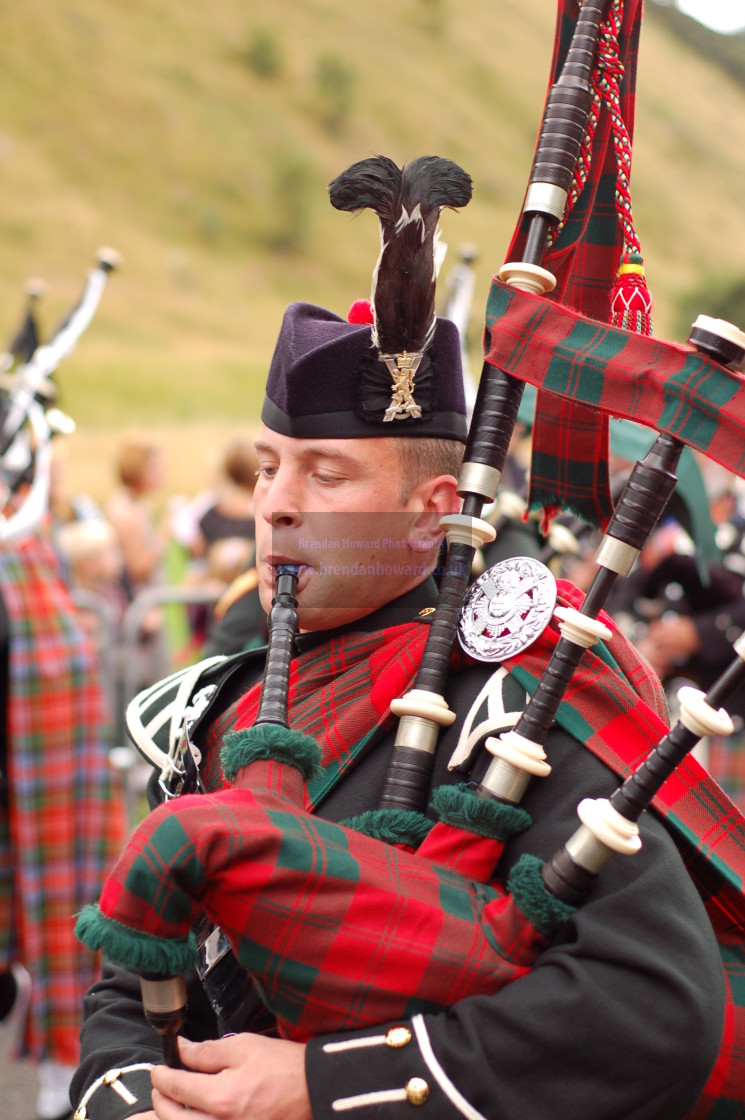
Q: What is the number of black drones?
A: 3